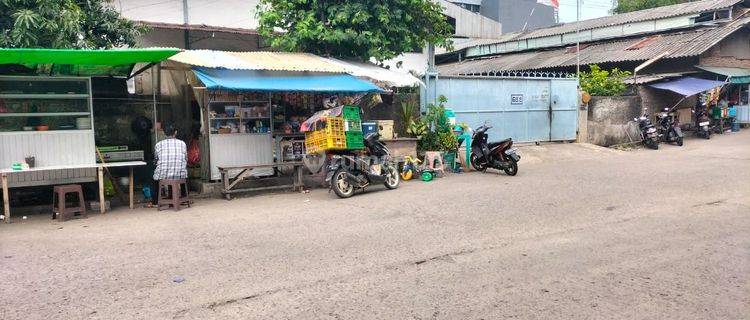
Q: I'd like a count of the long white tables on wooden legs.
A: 1